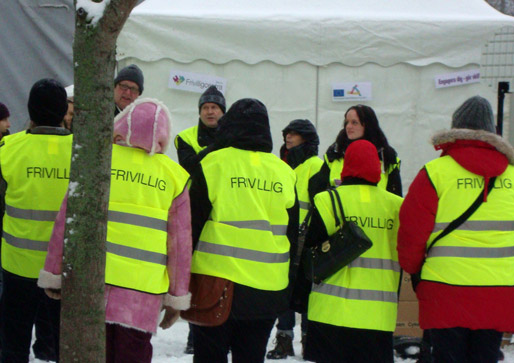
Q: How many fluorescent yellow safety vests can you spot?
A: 8